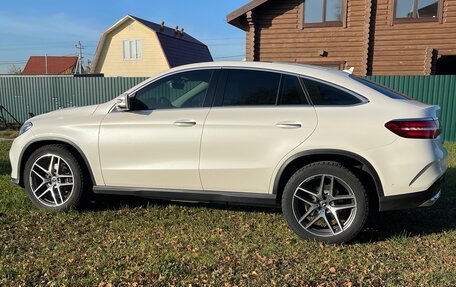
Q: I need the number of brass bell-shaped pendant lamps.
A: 0